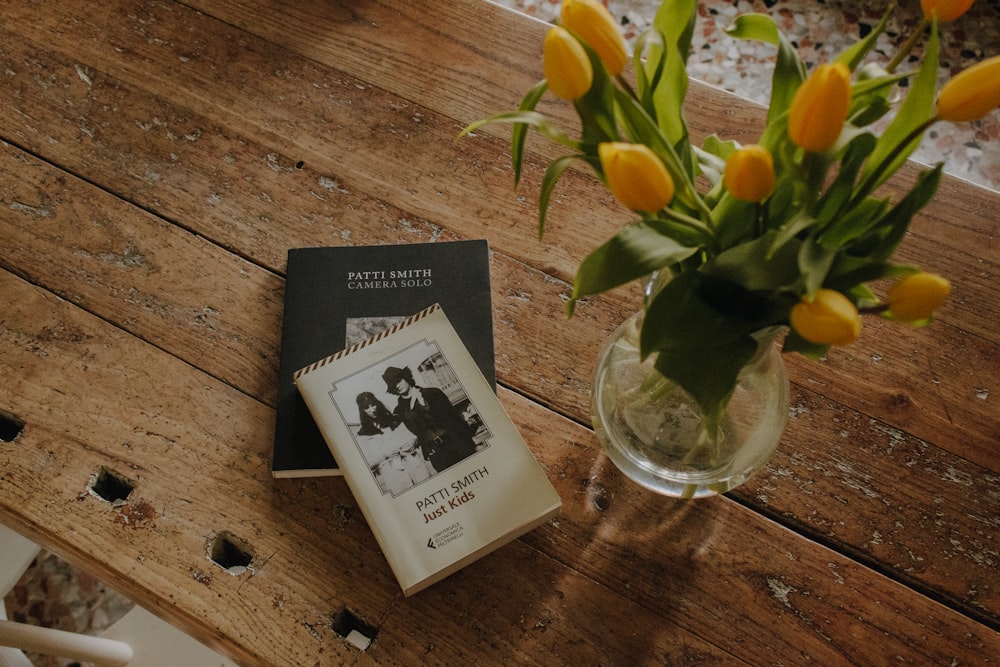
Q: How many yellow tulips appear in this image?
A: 9